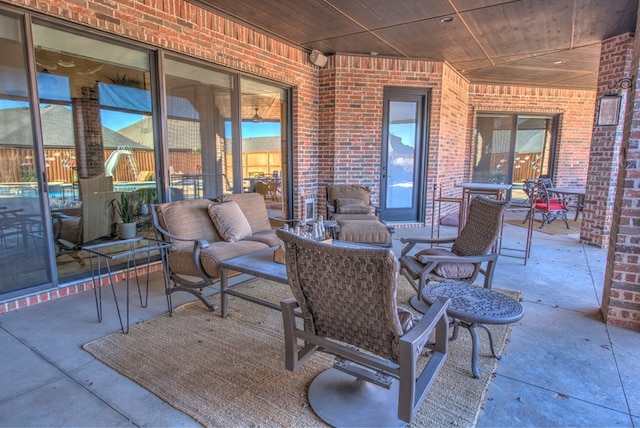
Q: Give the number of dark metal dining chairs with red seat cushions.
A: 2